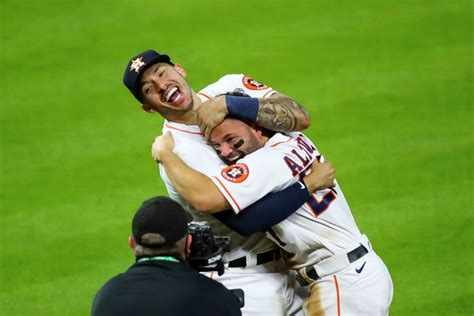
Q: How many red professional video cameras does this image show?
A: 0